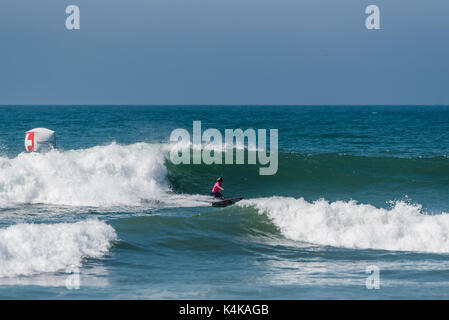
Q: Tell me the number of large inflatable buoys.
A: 1